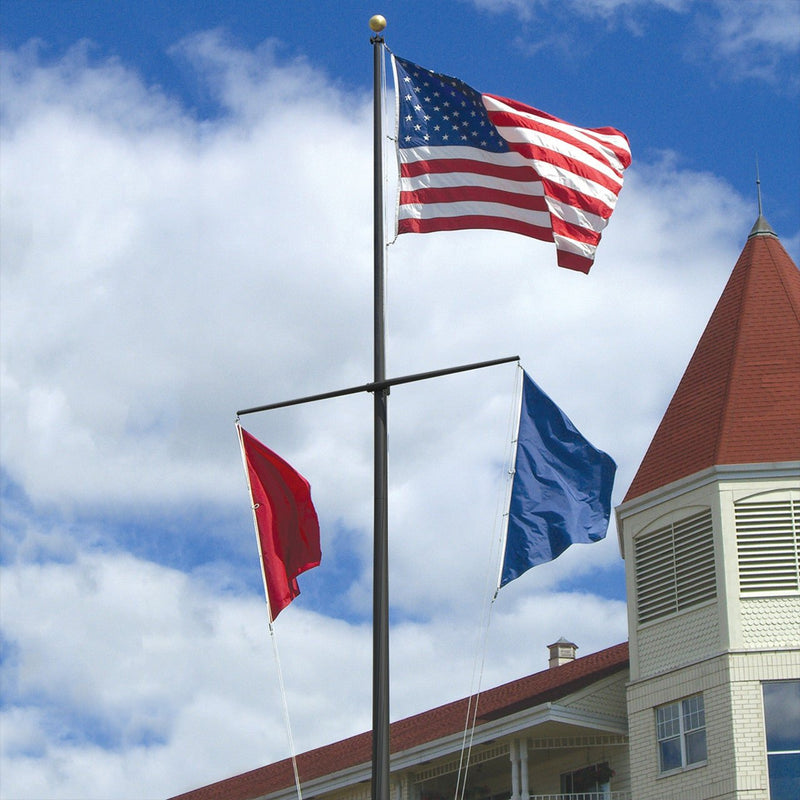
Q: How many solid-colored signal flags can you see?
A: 2